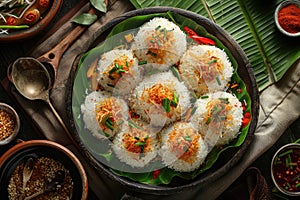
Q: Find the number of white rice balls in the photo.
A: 8